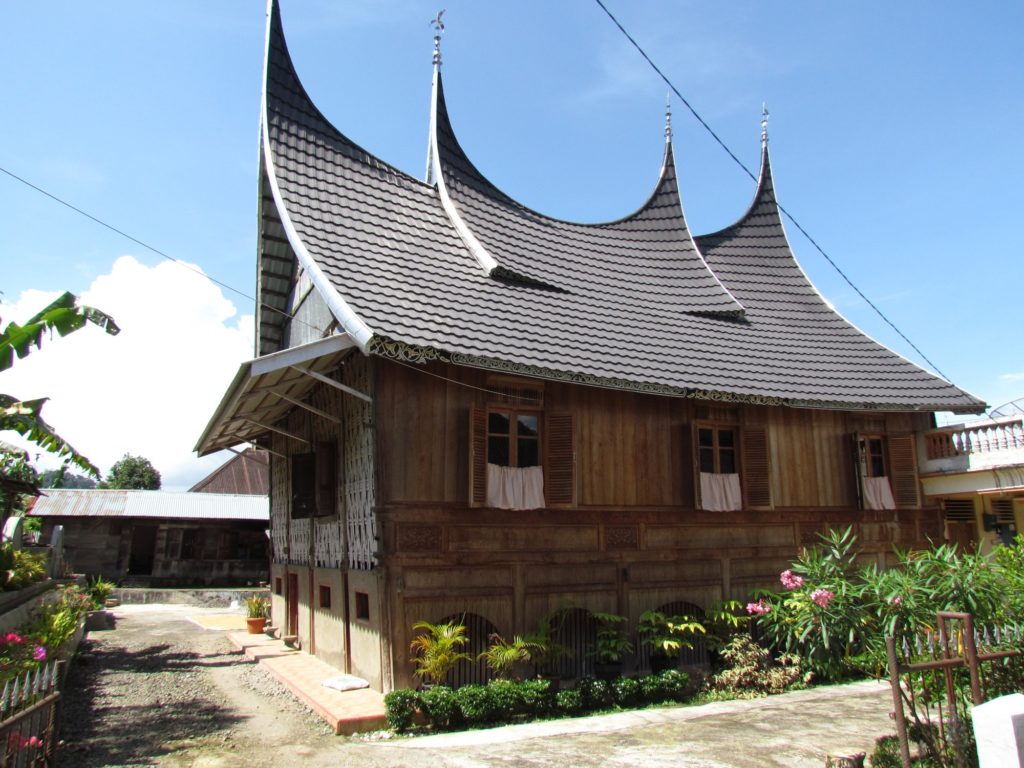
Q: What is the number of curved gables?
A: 4